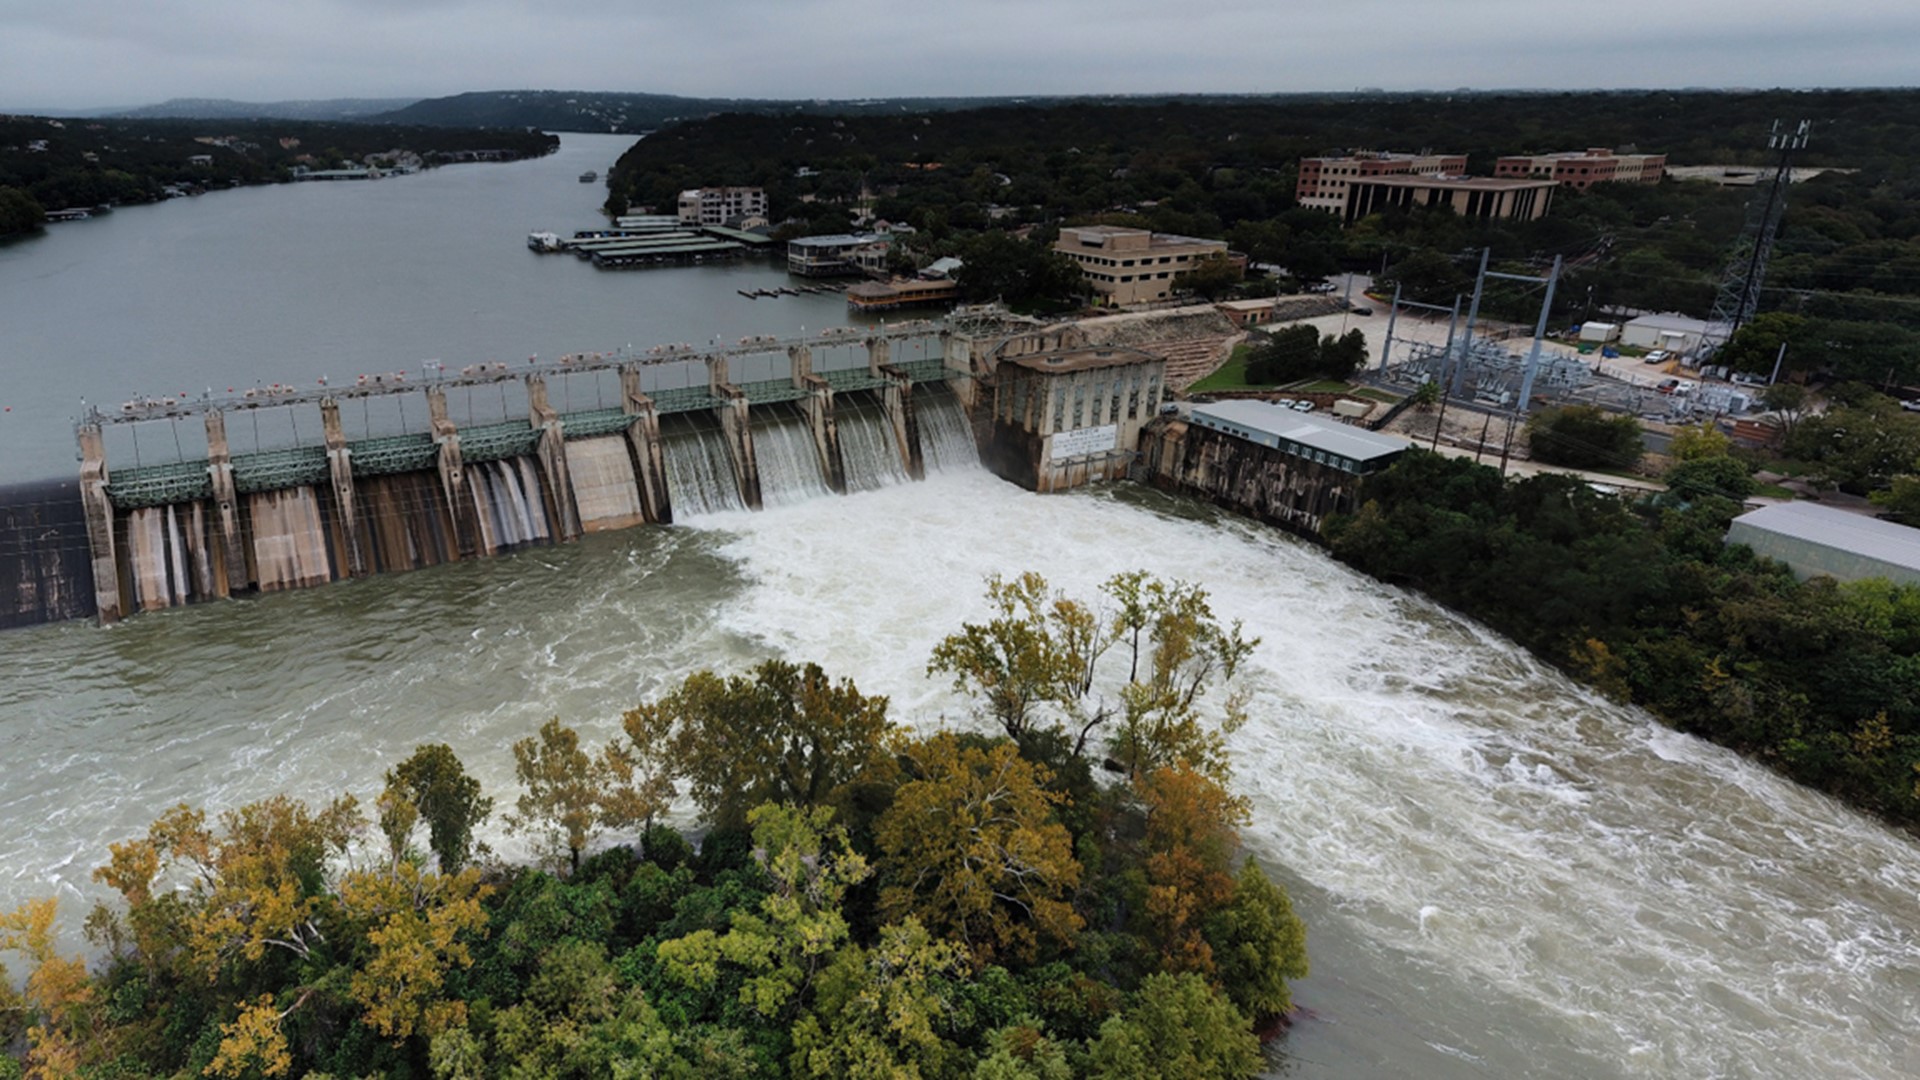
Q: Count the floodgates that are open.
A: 4